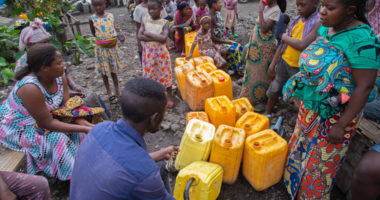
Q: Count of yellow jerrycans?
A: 15